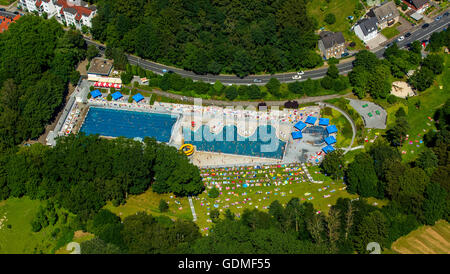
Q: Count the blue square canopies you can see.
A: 10